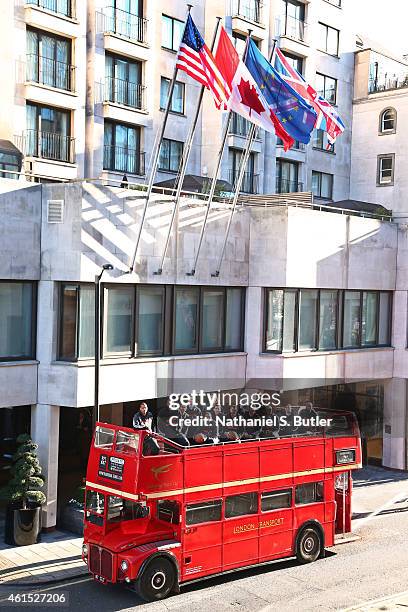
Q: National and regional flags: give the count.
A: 4